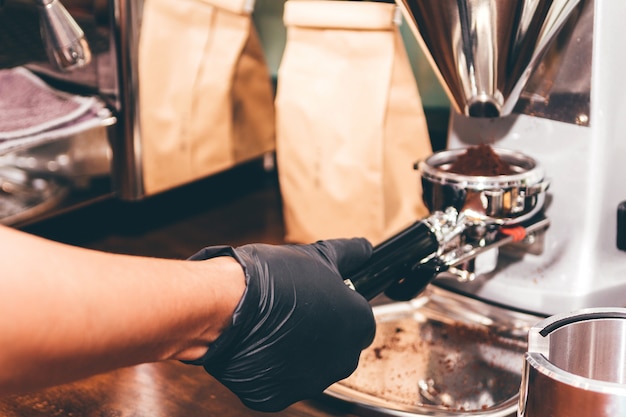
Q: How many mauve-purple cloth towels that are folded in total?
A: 1